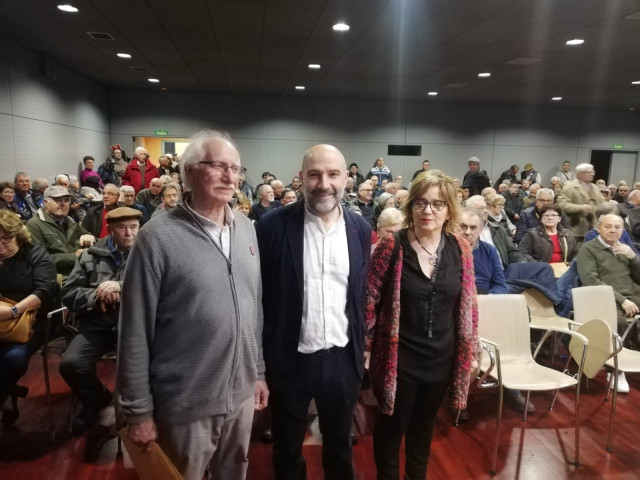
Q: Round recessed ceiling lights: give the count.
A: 11